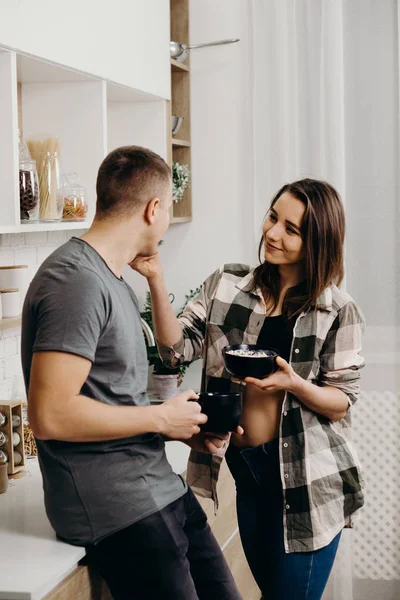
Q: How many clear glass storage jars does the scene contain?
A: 3